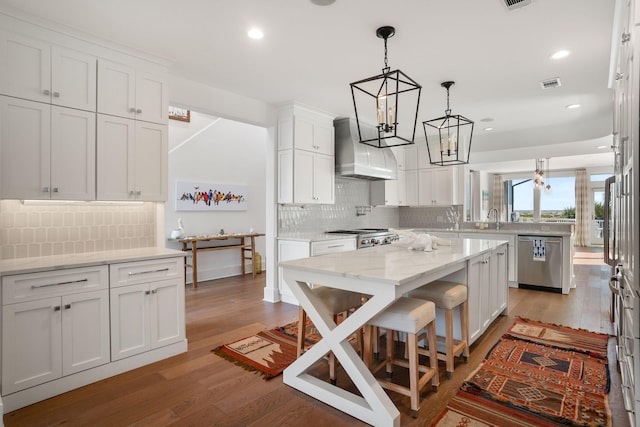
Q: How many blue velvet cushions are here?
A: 0